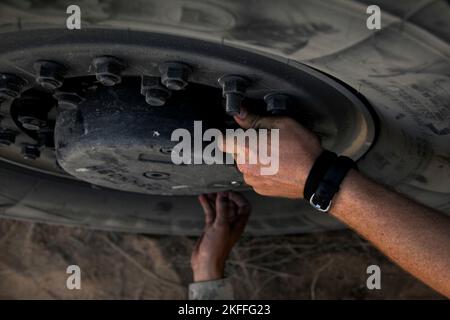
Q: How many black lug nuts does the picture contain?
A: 11